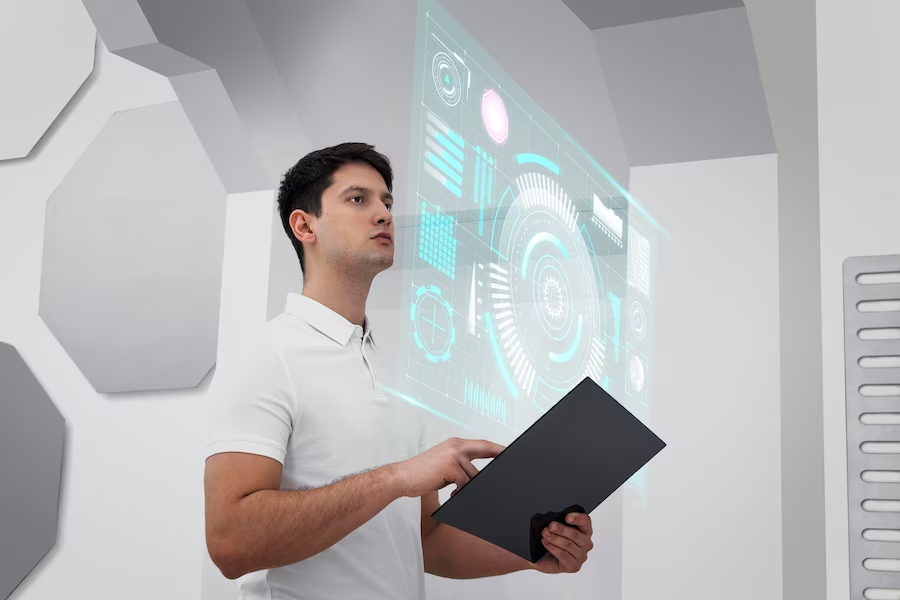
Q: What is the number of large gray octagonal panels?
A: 3